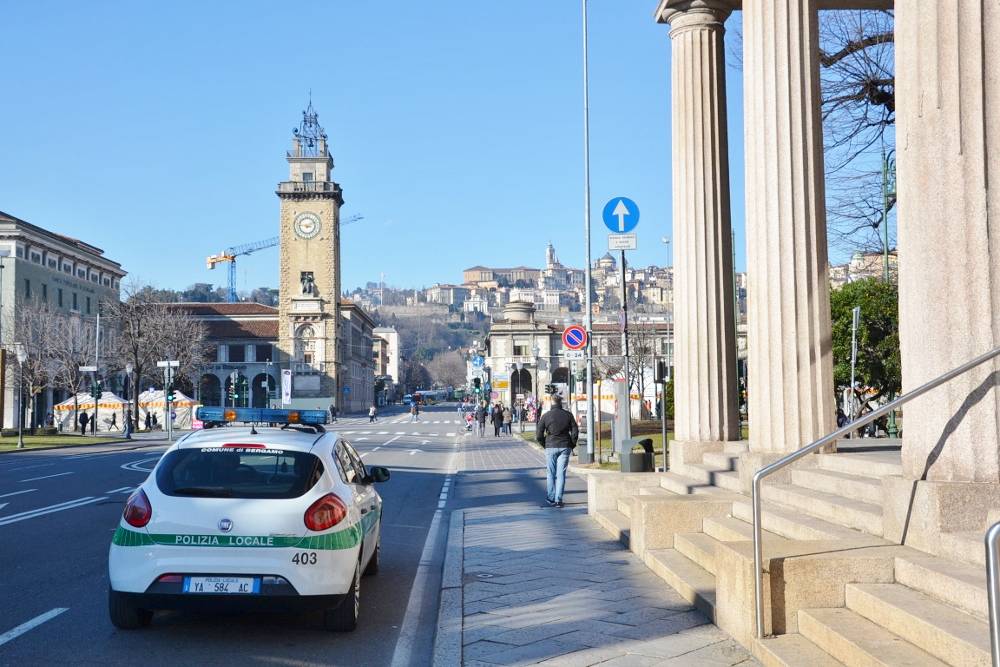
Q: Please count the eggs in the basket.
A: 0